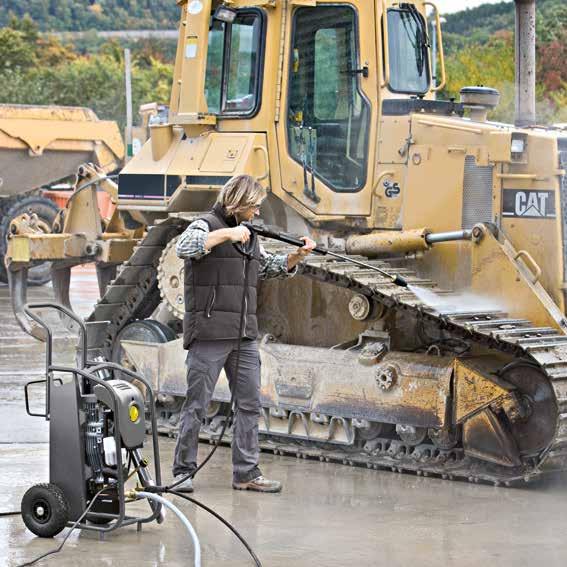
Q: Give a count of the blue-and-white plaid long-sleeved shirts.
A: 1